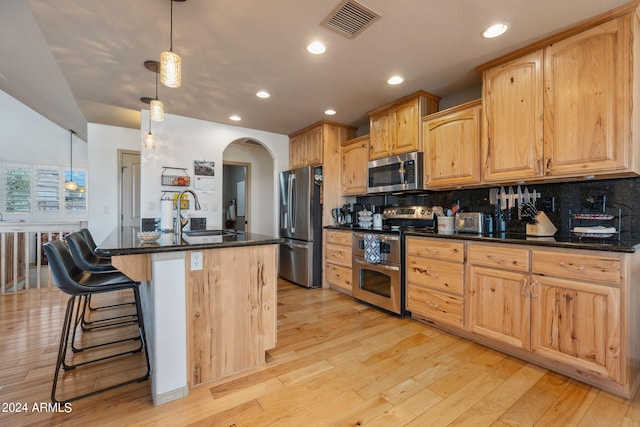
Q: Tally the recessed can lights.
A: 6